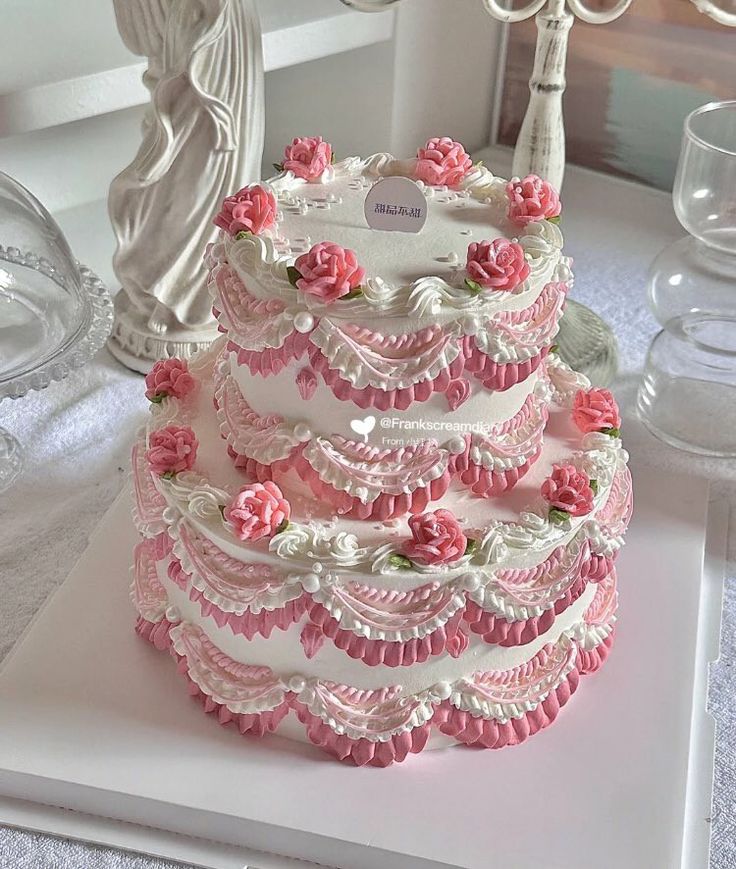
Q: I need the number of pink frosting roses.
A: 12